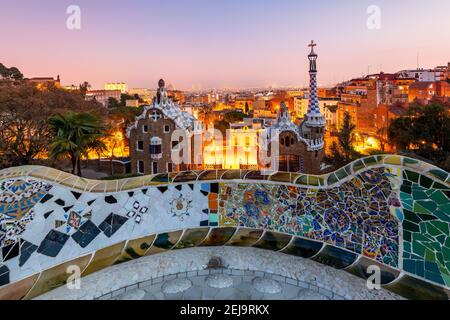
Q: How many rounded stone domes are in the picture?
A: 5